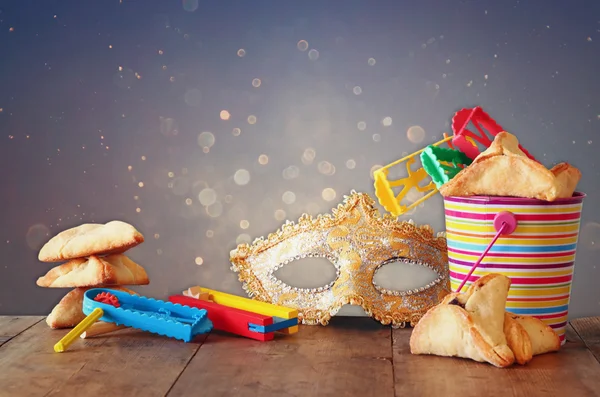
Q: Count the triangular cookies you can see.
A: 7